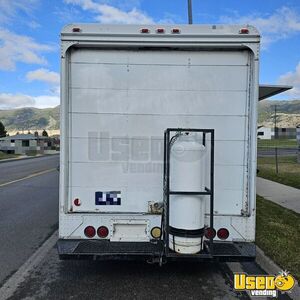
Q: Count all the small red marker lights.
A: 5